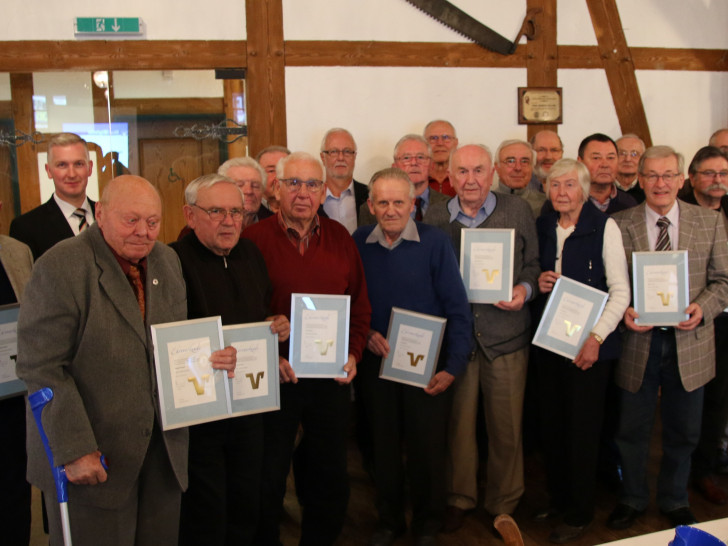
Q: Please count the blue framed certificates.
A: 8